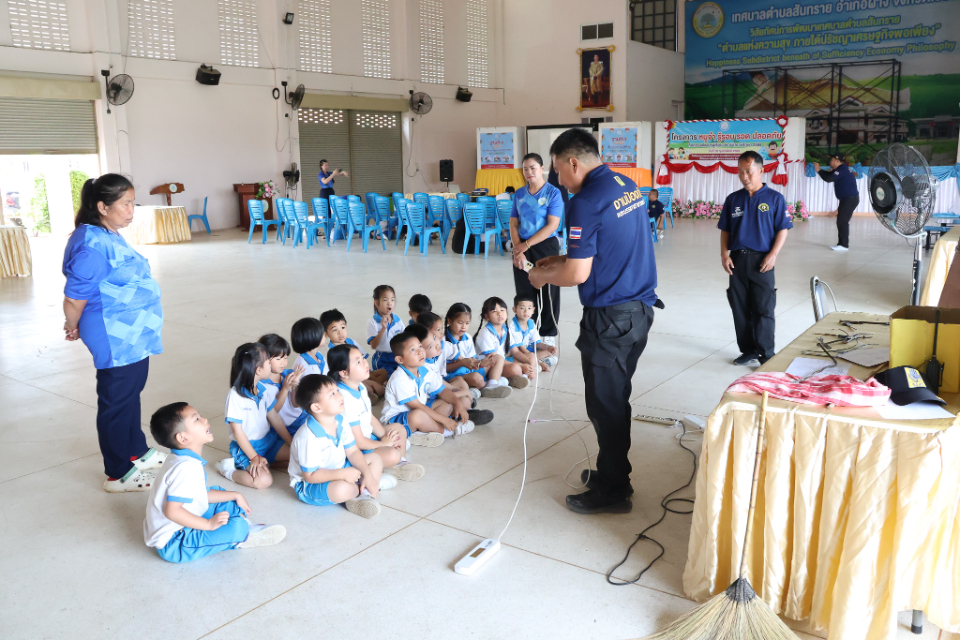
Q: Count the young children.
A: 15